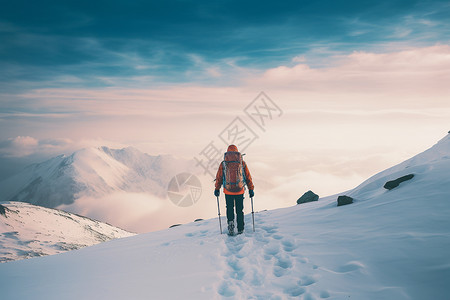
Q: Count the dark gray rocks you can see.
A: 3